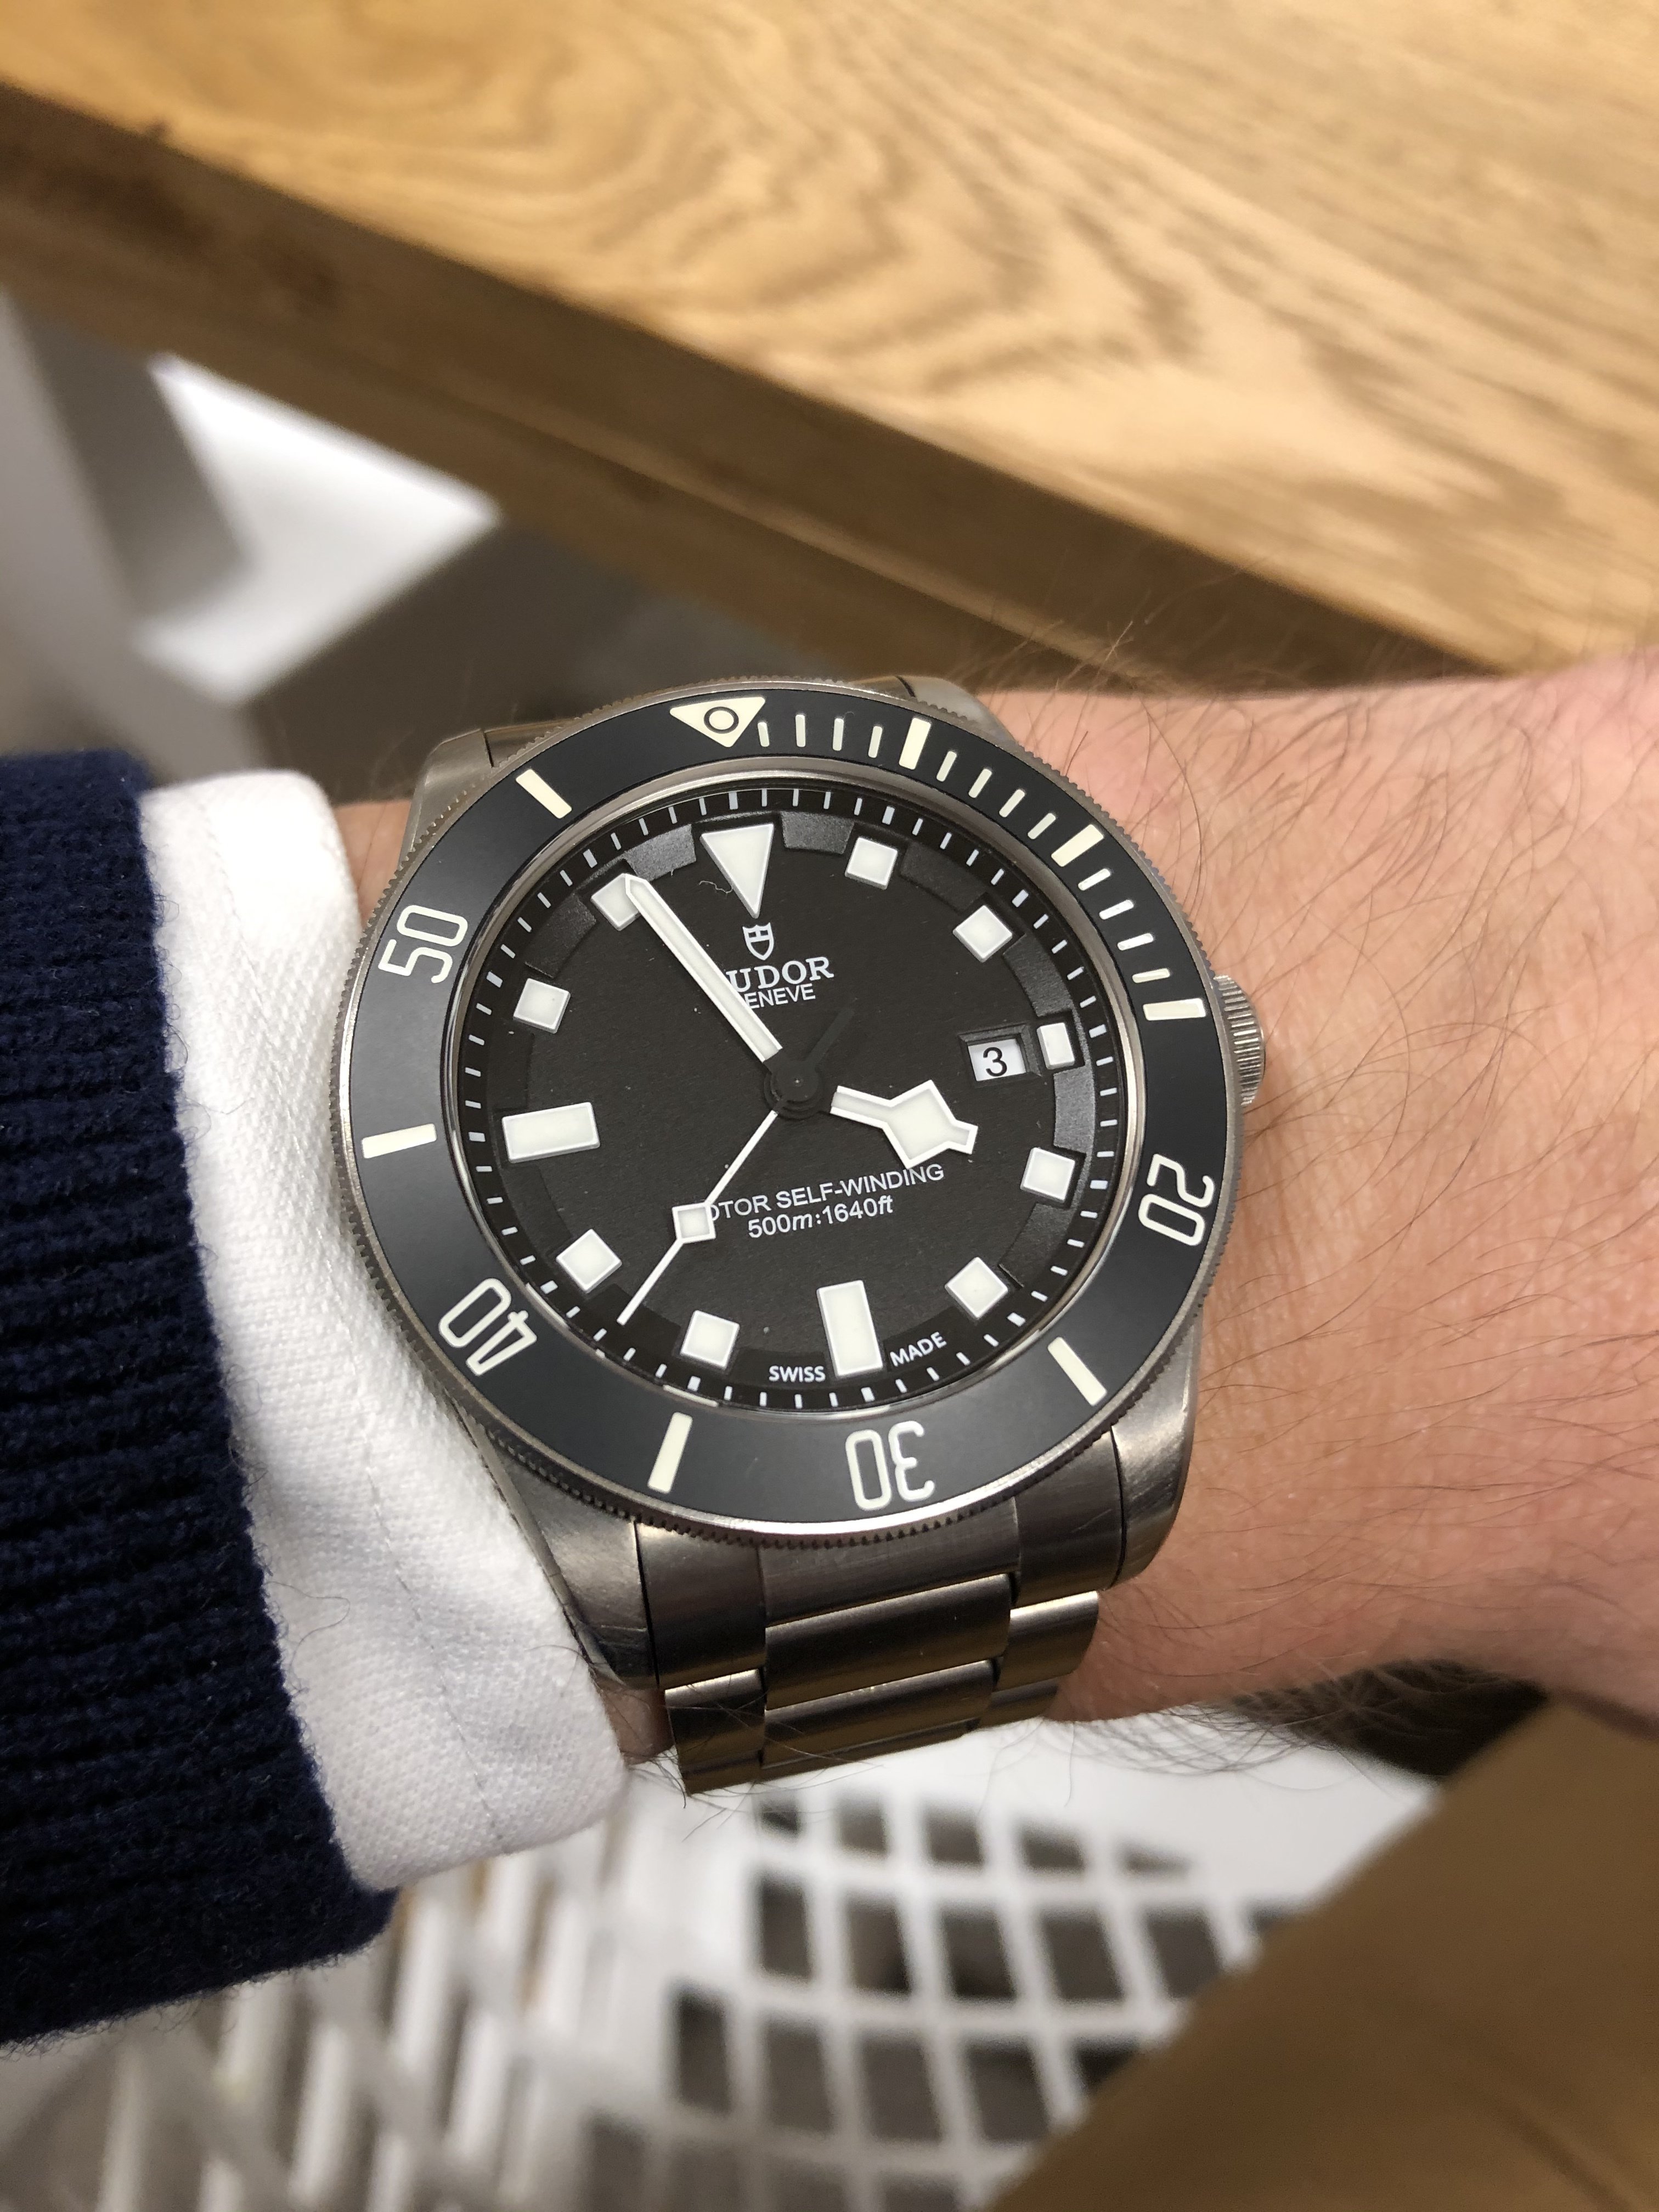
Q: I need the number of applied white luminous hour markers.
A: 12